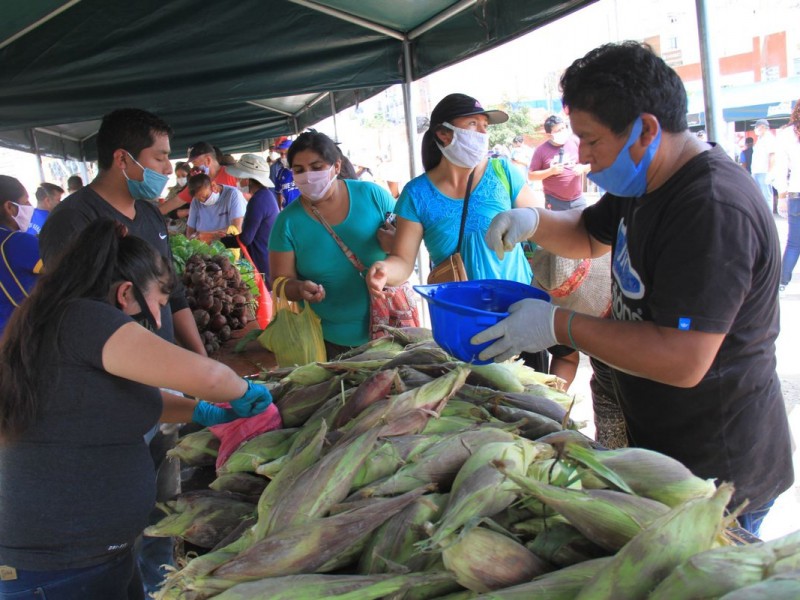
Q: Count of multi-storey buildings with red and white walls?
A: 1